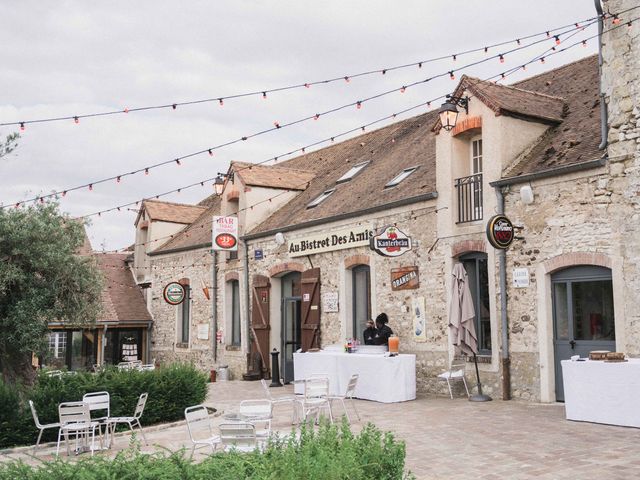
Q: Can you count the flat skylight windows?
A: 3